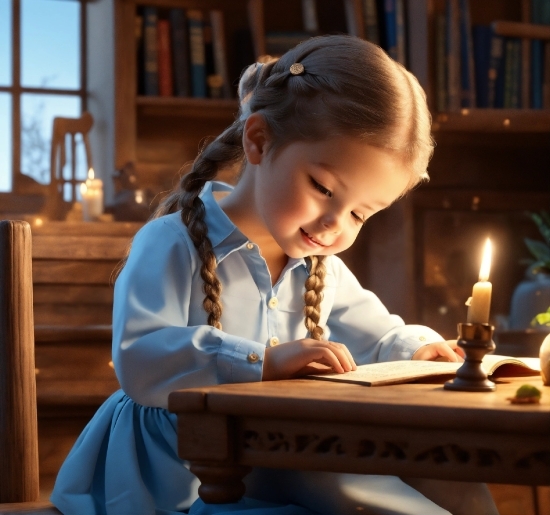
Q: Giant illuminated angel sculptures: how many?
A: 0